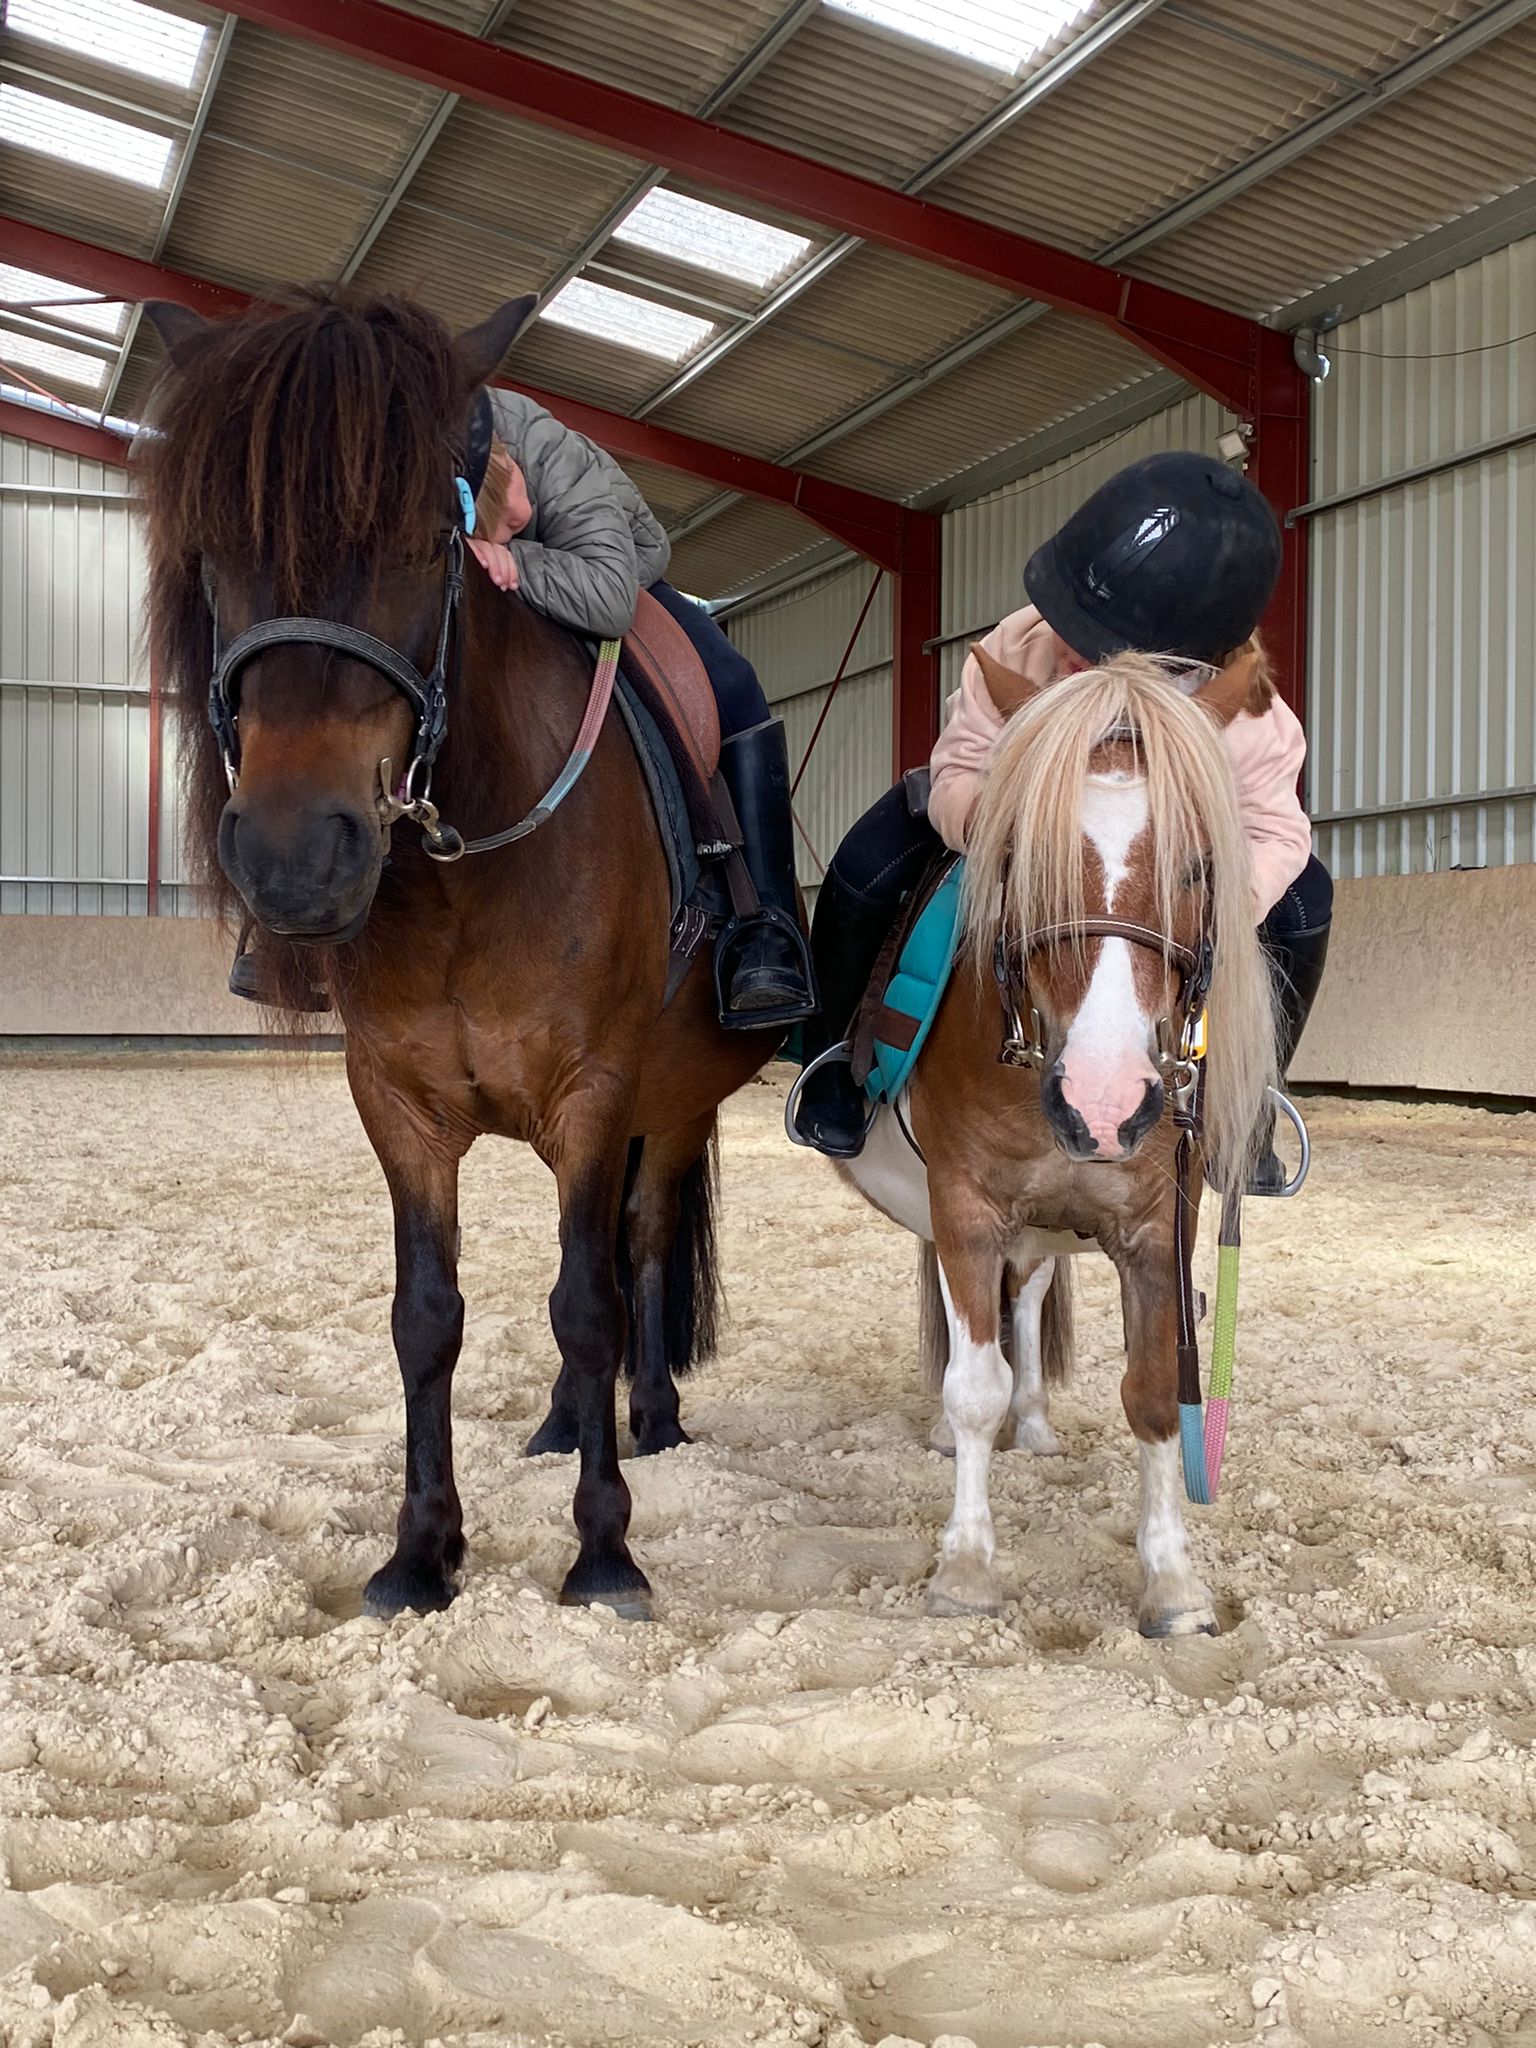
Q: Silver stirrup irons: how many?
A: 2